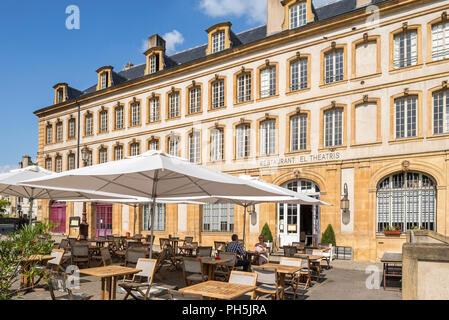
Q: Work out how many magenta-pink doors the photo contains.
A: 2